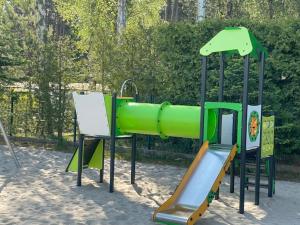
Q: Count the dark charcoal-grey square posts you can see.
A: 10